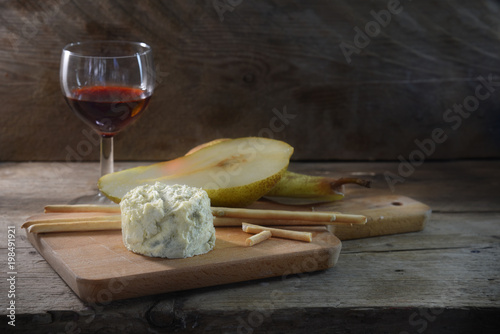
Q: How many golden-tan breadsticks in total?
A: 5